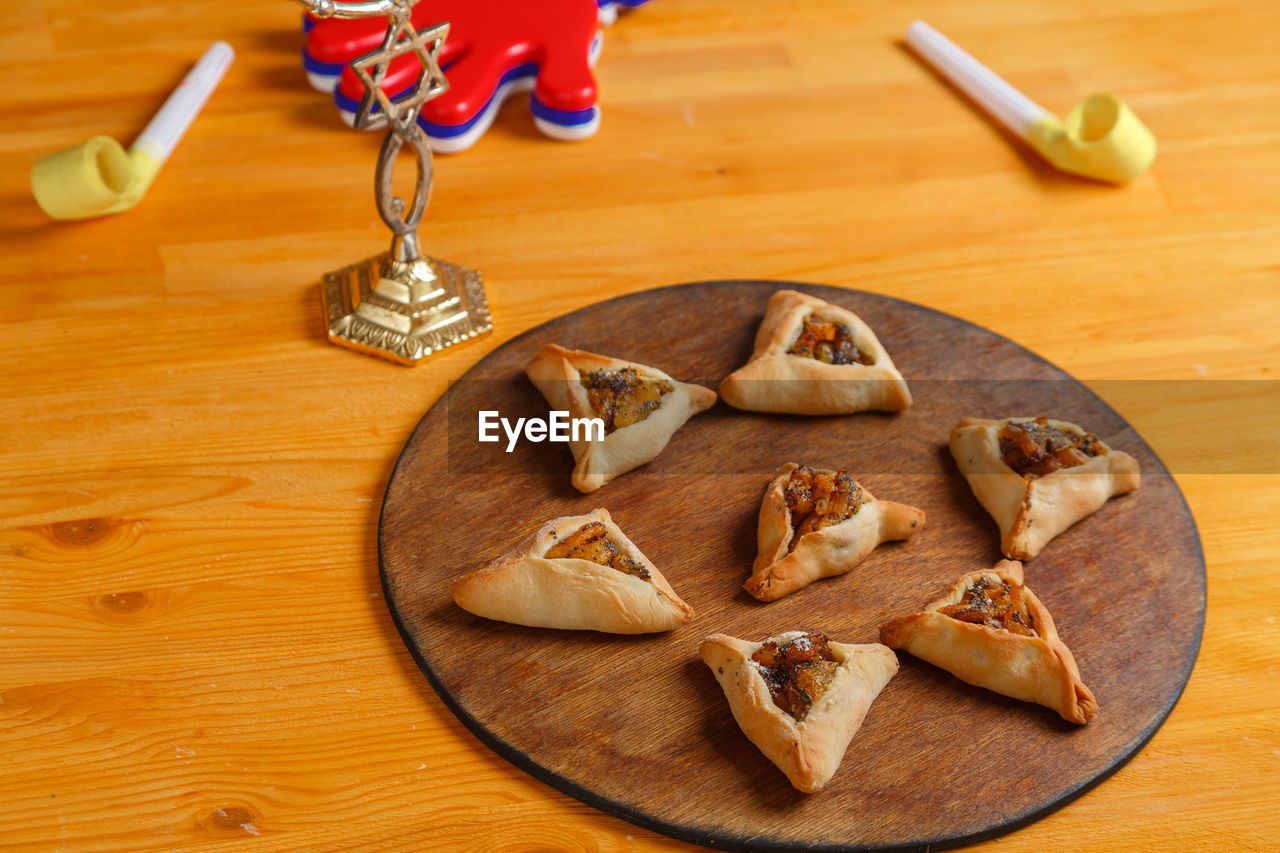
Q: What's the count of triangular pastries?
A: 7